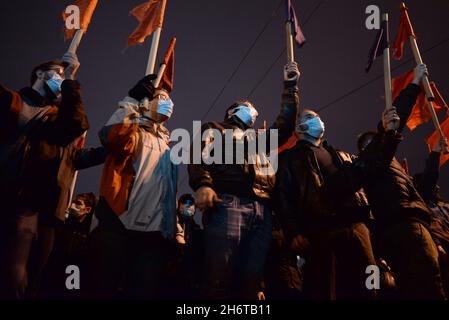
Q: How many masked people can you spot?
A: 6